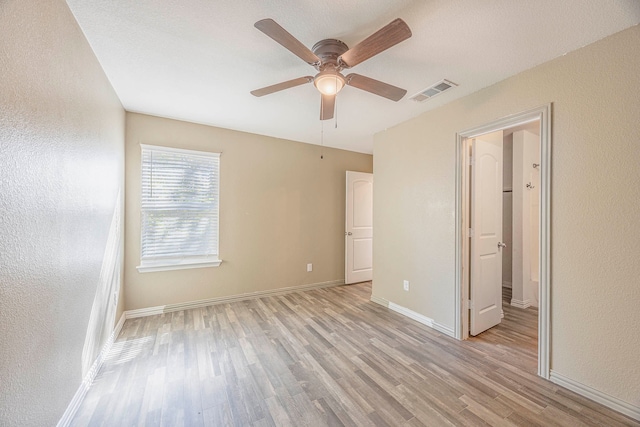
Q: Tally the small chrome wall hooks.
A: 2